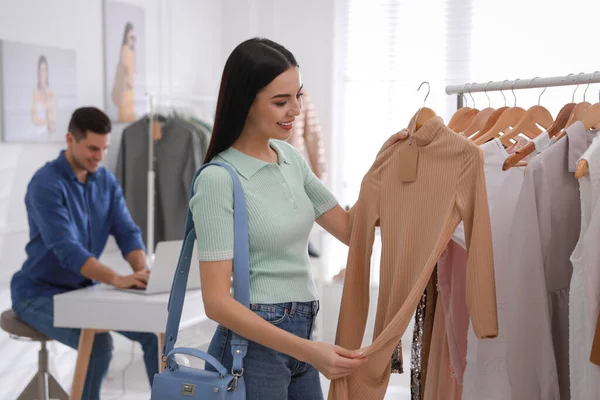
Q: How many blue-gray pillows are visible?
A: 0